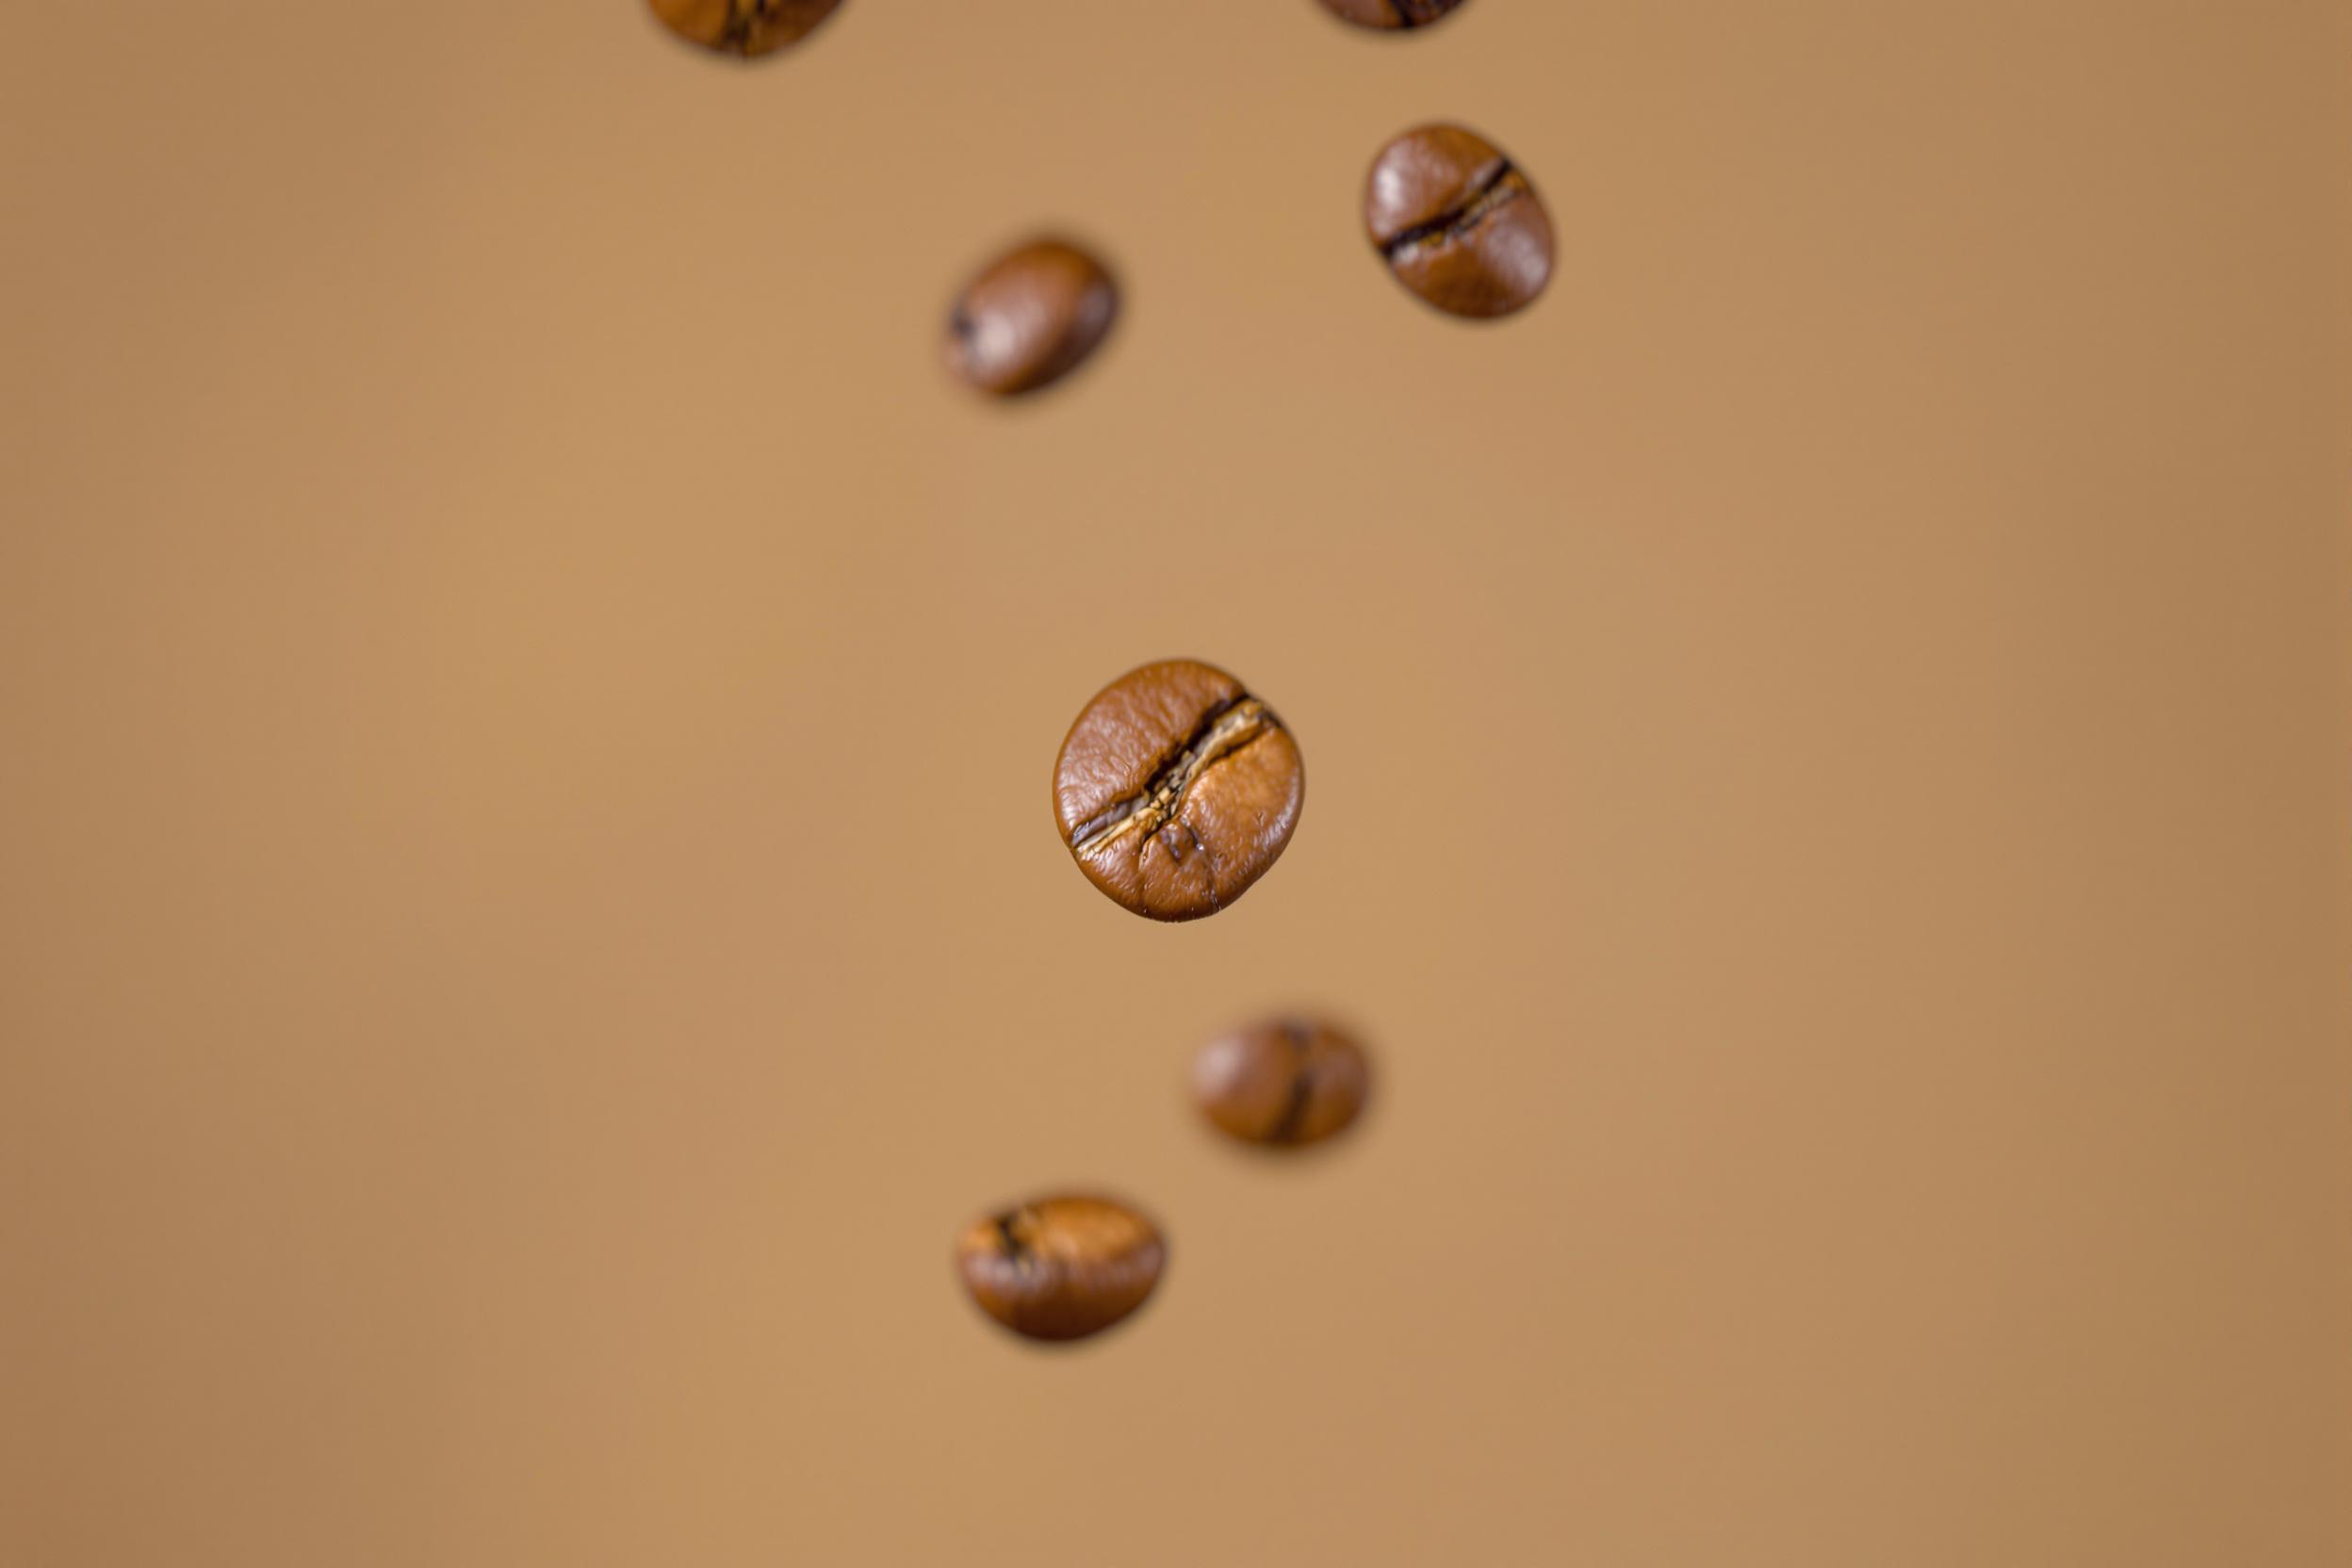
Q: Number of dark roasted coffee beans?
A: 7